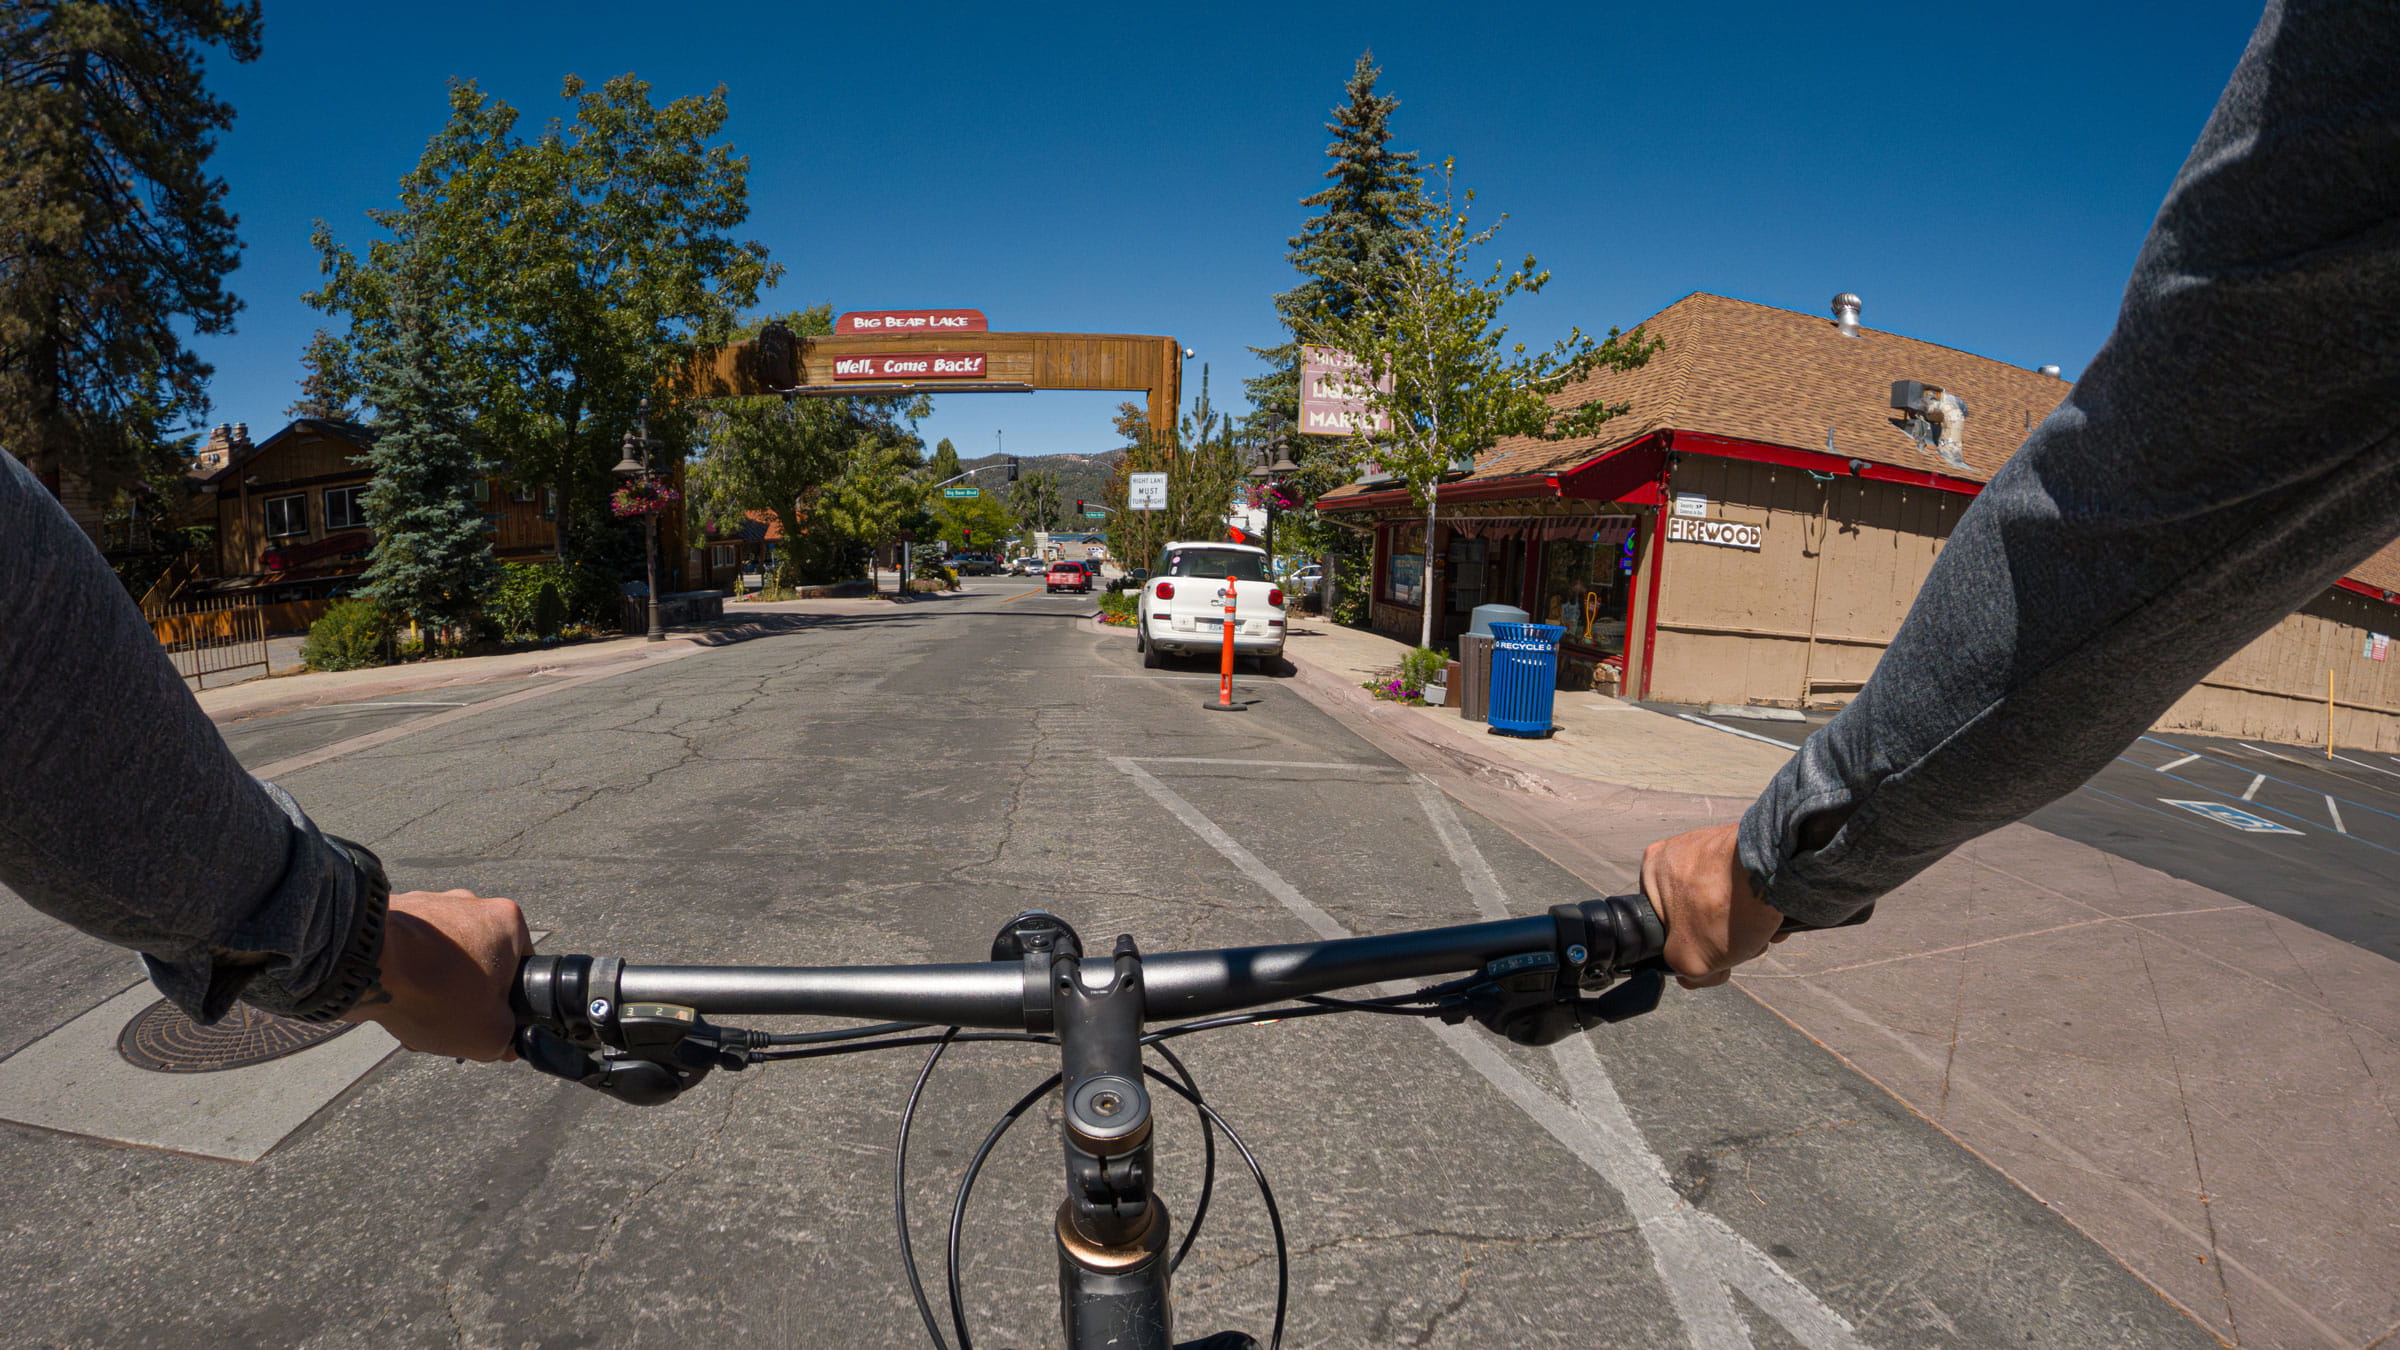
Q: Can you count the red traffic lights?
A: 2